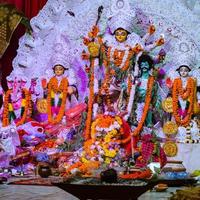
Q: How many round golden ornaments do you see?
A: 5